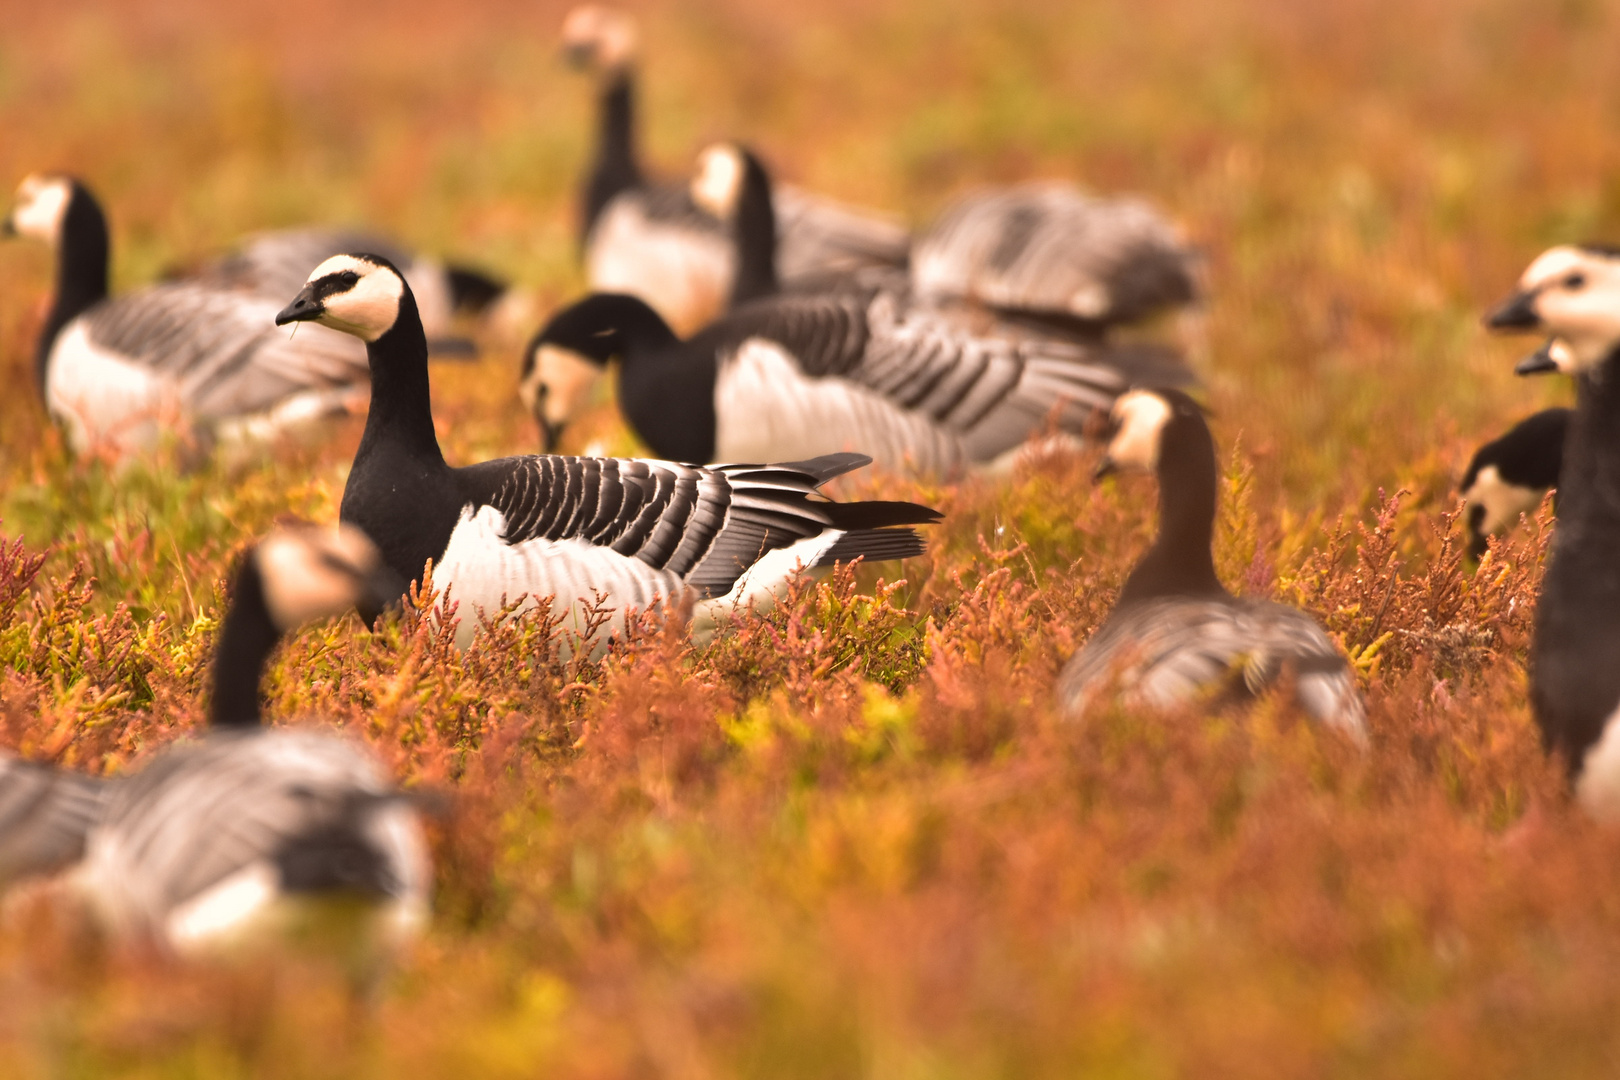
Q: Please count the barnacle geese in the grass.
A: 13